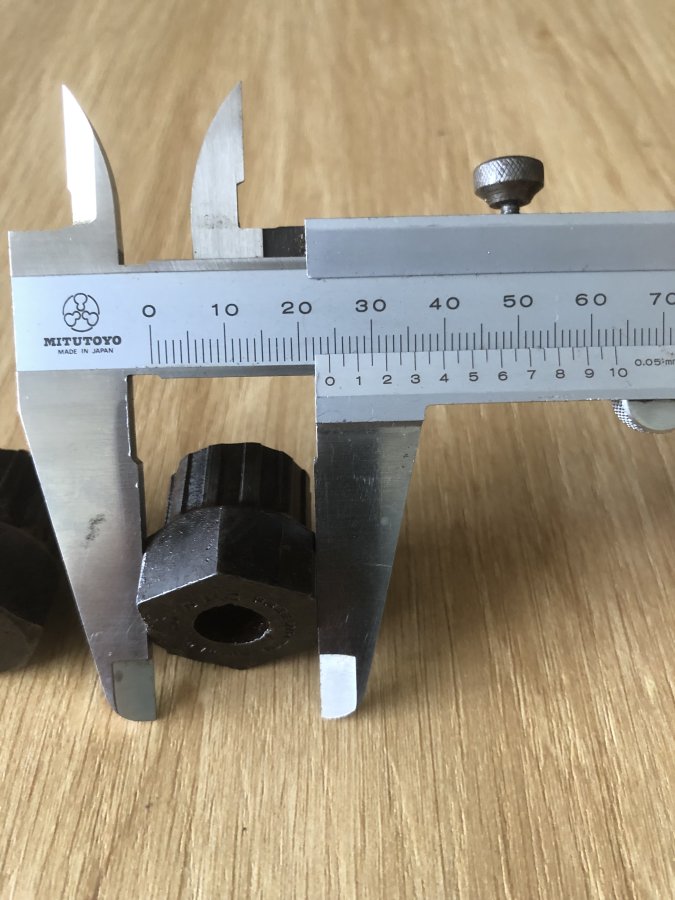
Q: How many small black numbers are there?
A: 11